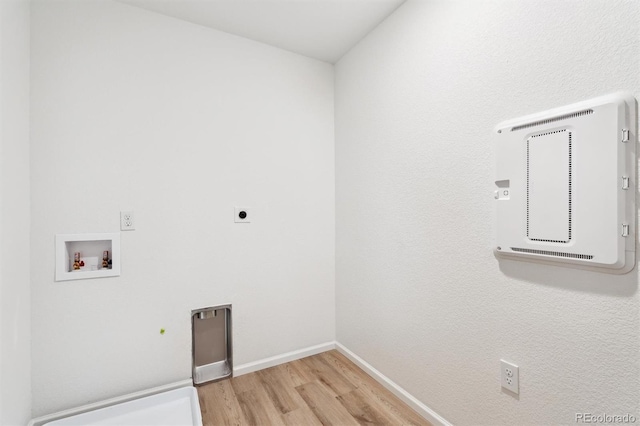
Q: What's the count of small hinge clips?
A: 3